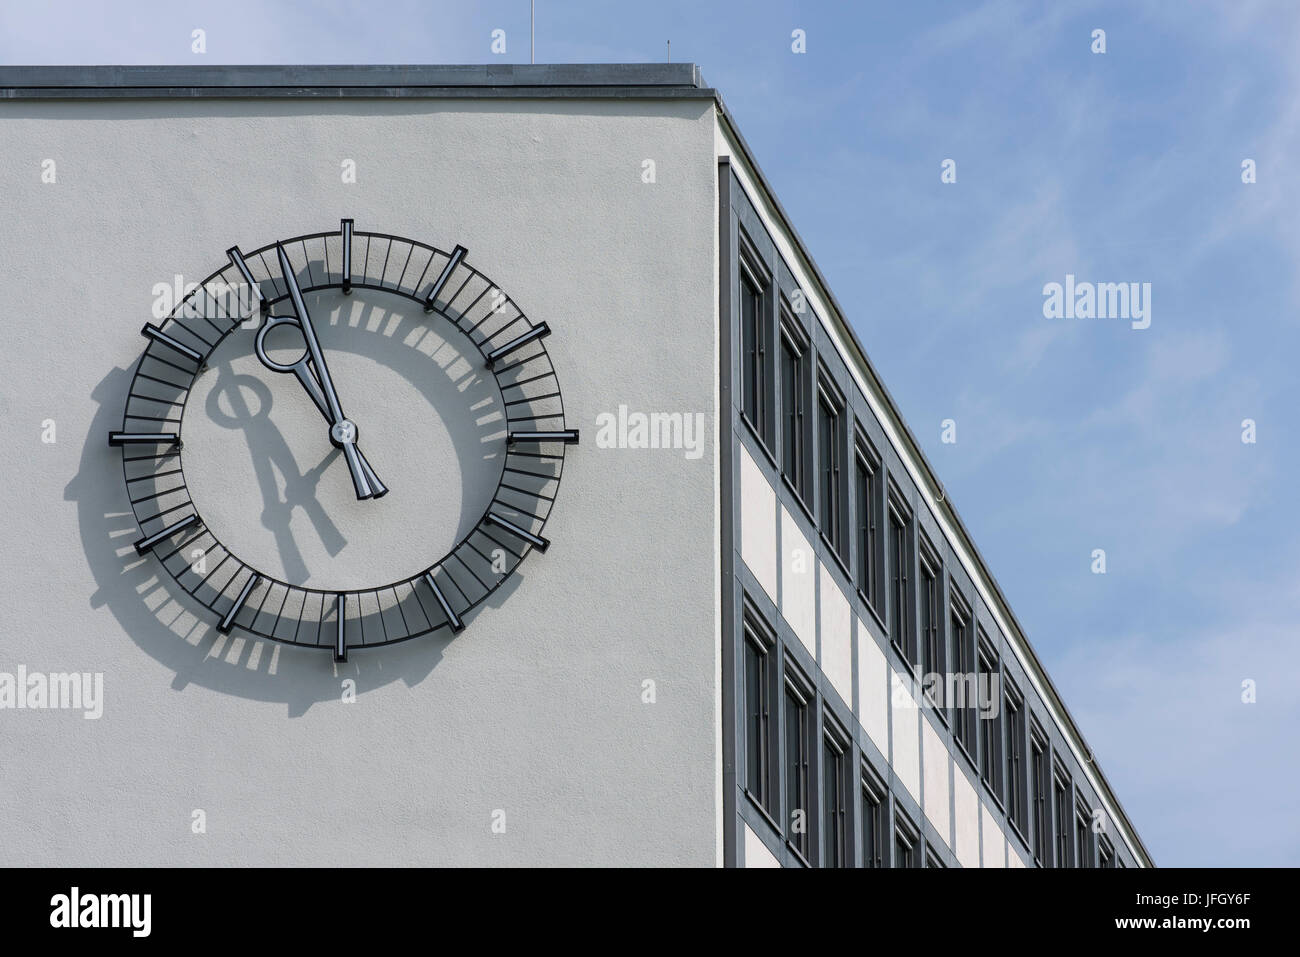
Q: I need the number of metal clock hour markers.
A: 12